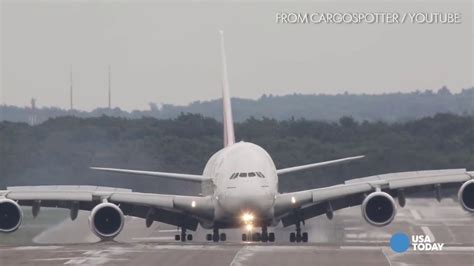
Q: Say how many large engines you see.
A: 4